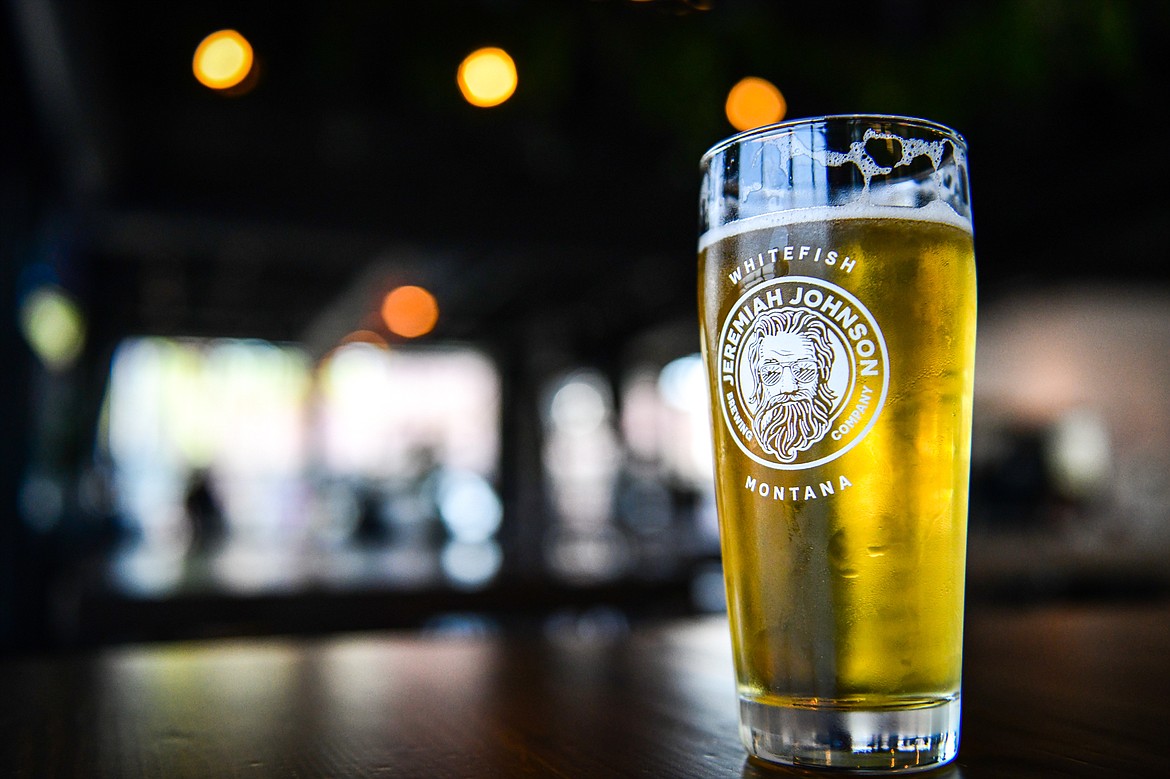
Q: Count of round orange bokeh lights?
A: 4